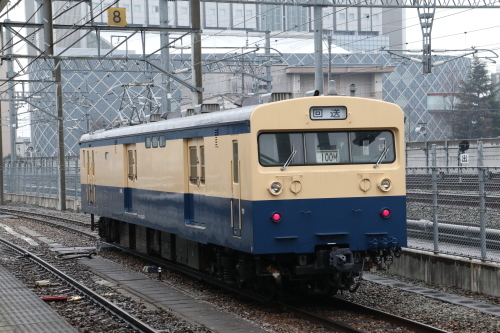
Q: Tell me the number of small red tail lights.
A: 2